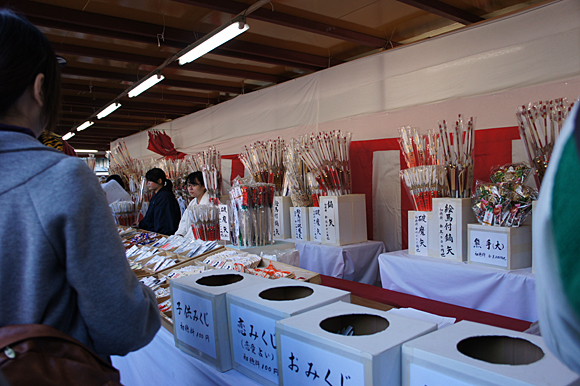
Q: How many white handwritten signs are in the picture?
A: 12